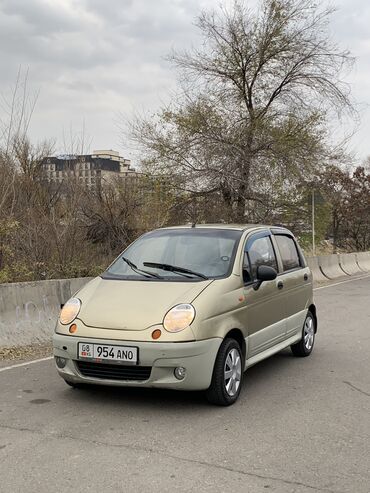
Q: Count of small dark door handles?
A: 2